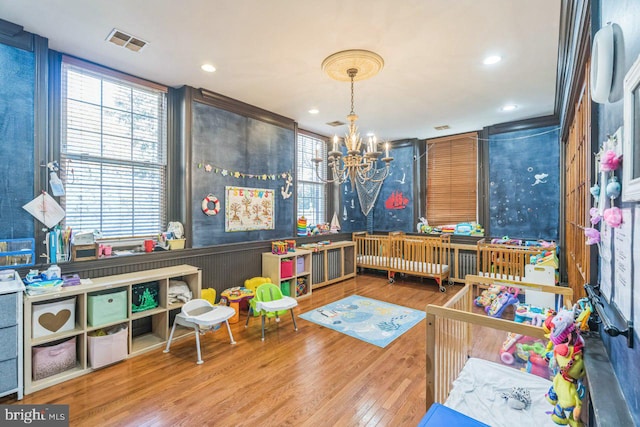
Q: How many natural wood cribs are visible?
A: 4